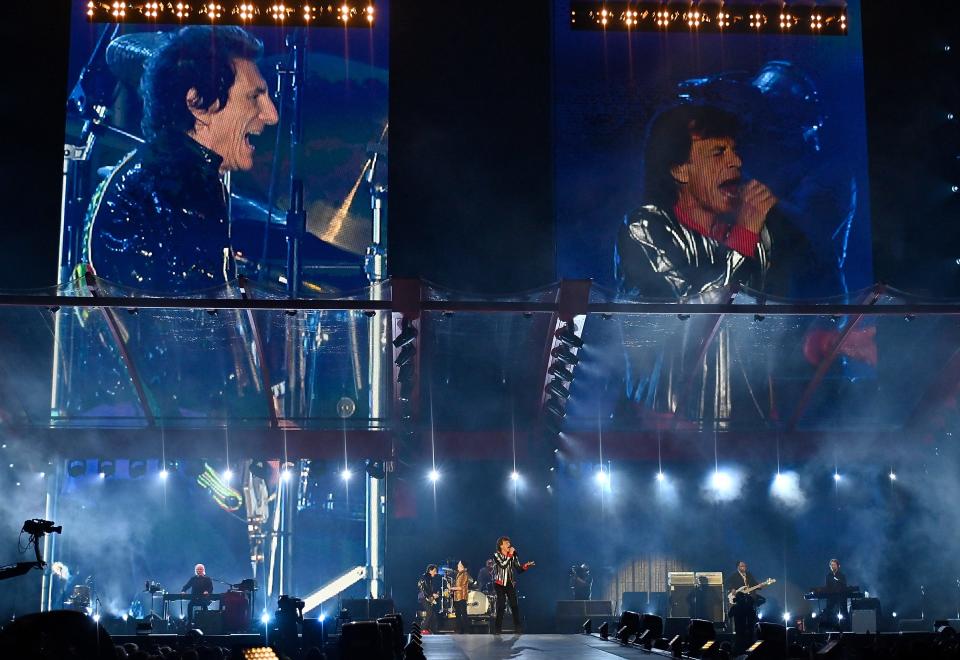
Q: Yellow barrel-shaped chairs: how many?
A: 0